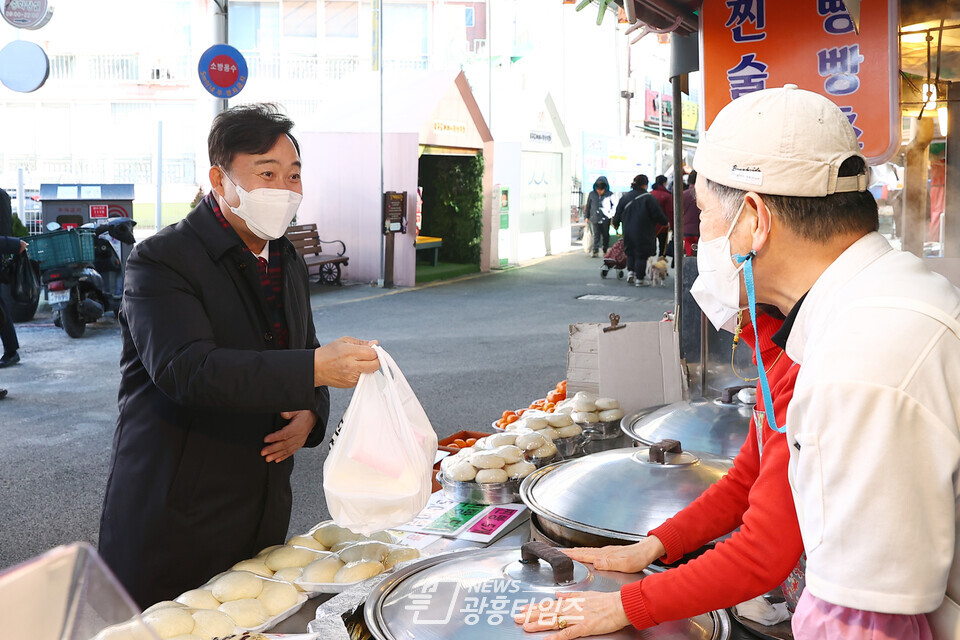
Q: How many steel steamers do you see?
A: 3